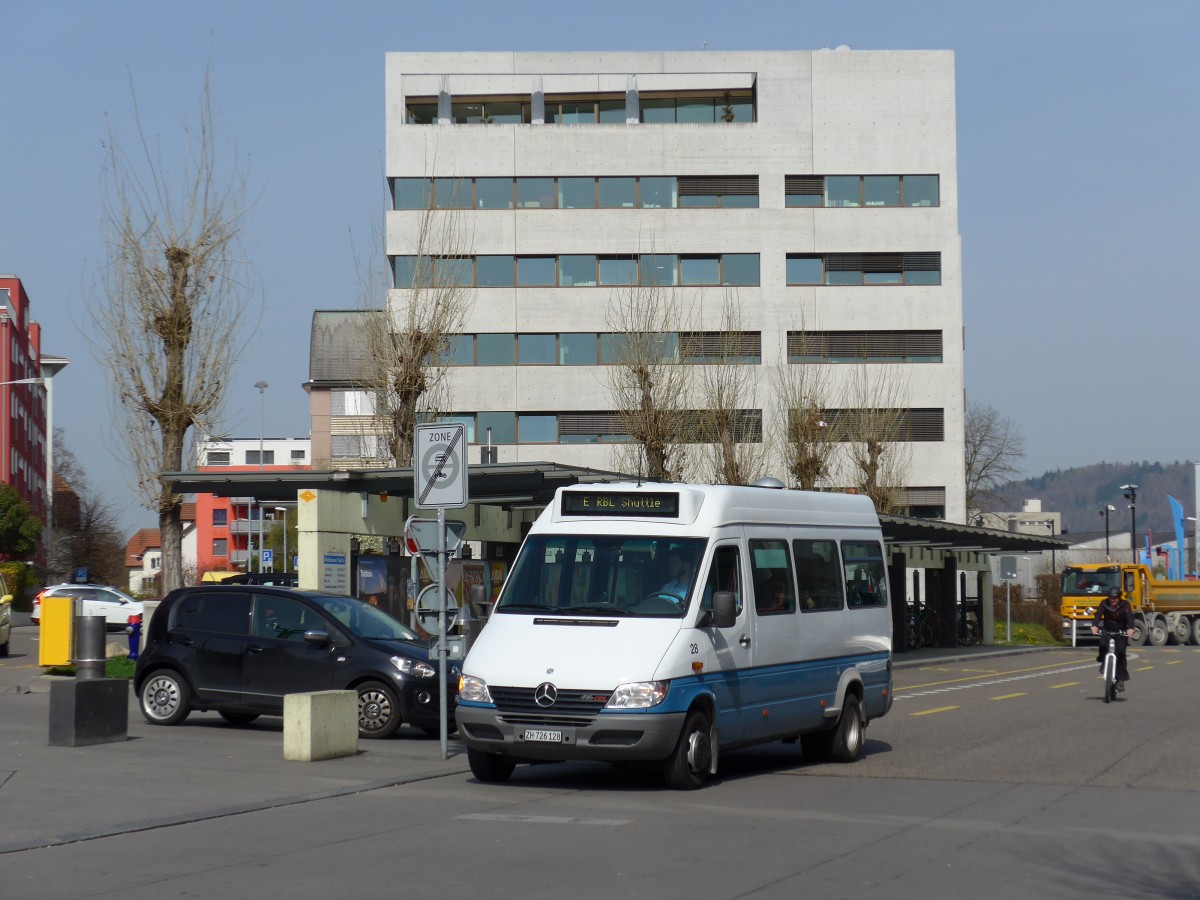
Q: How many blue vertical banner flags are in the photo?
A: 1